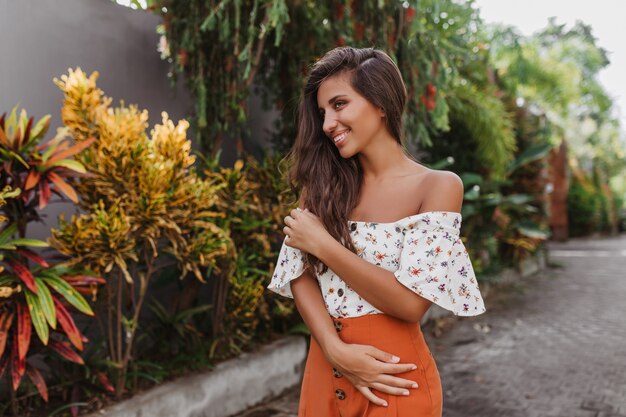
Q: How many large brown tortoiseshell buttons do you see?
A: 3